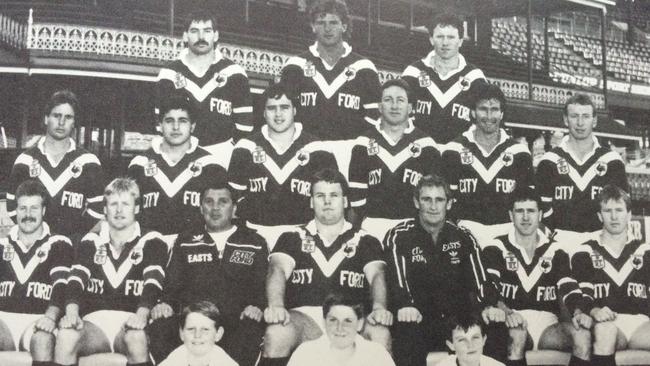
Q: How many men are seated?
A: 7